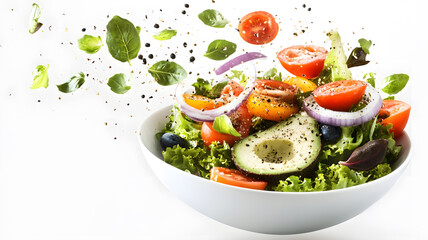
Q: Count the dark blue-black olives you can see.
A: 2